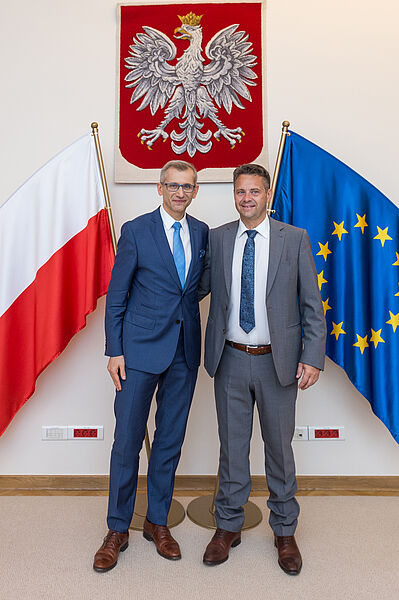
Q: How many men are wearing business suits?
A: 2